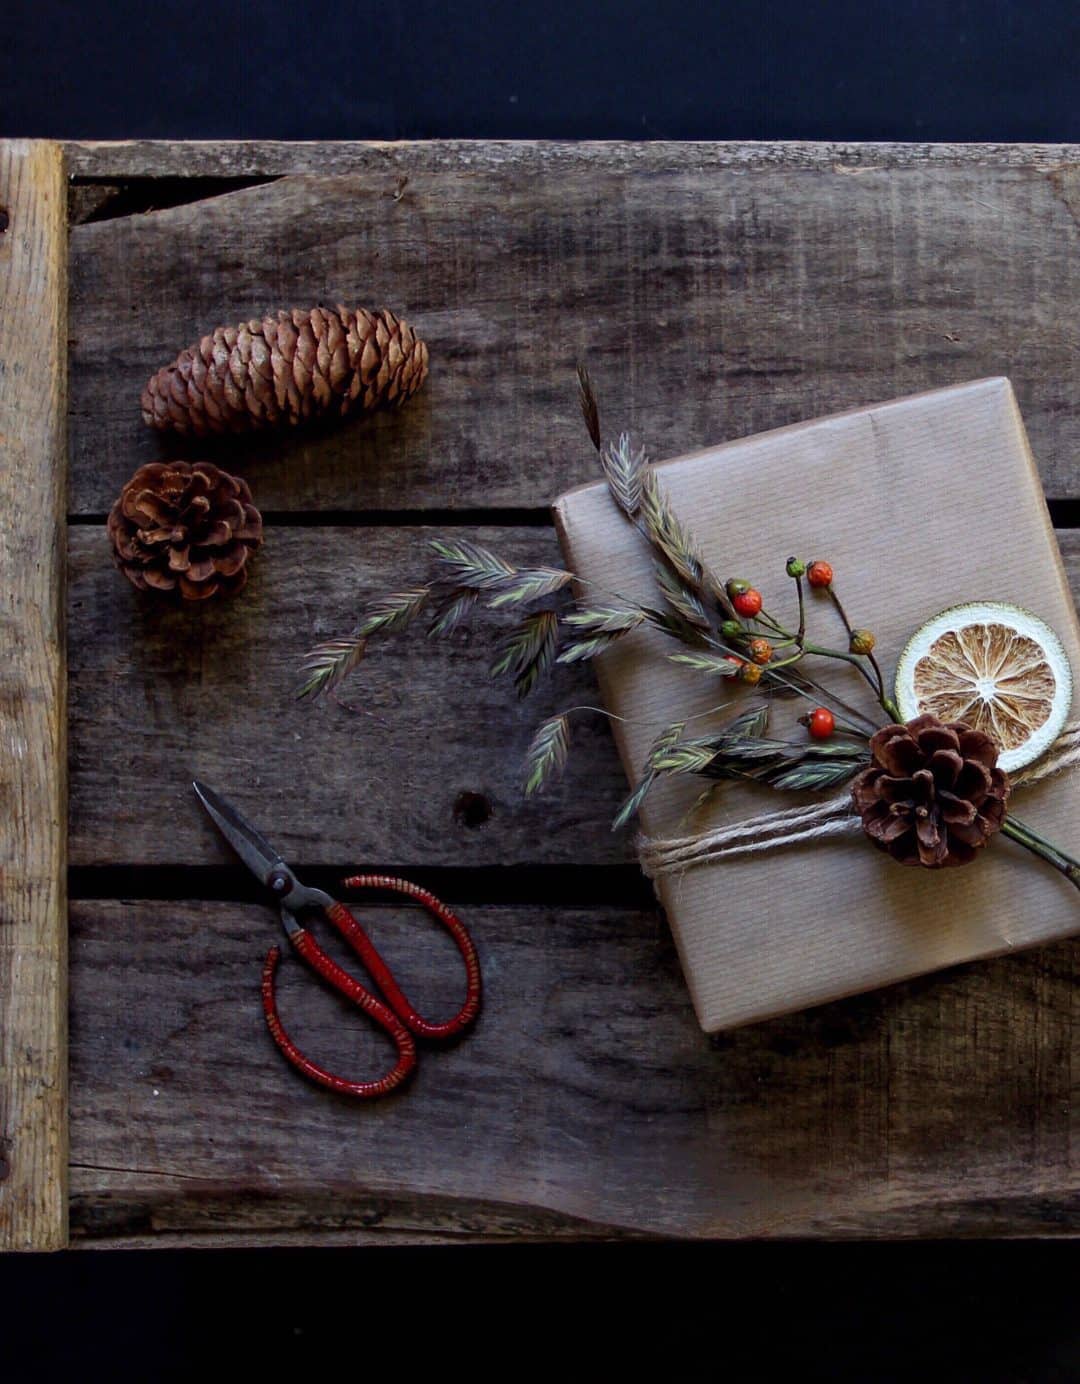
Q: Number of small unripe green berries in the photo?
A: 3